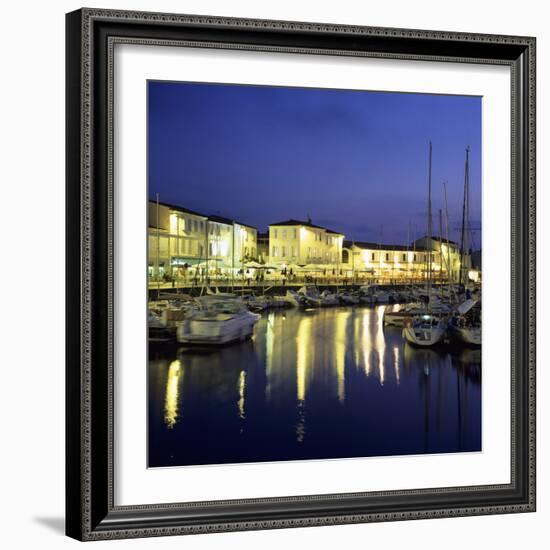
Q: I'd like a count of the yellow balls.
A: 0